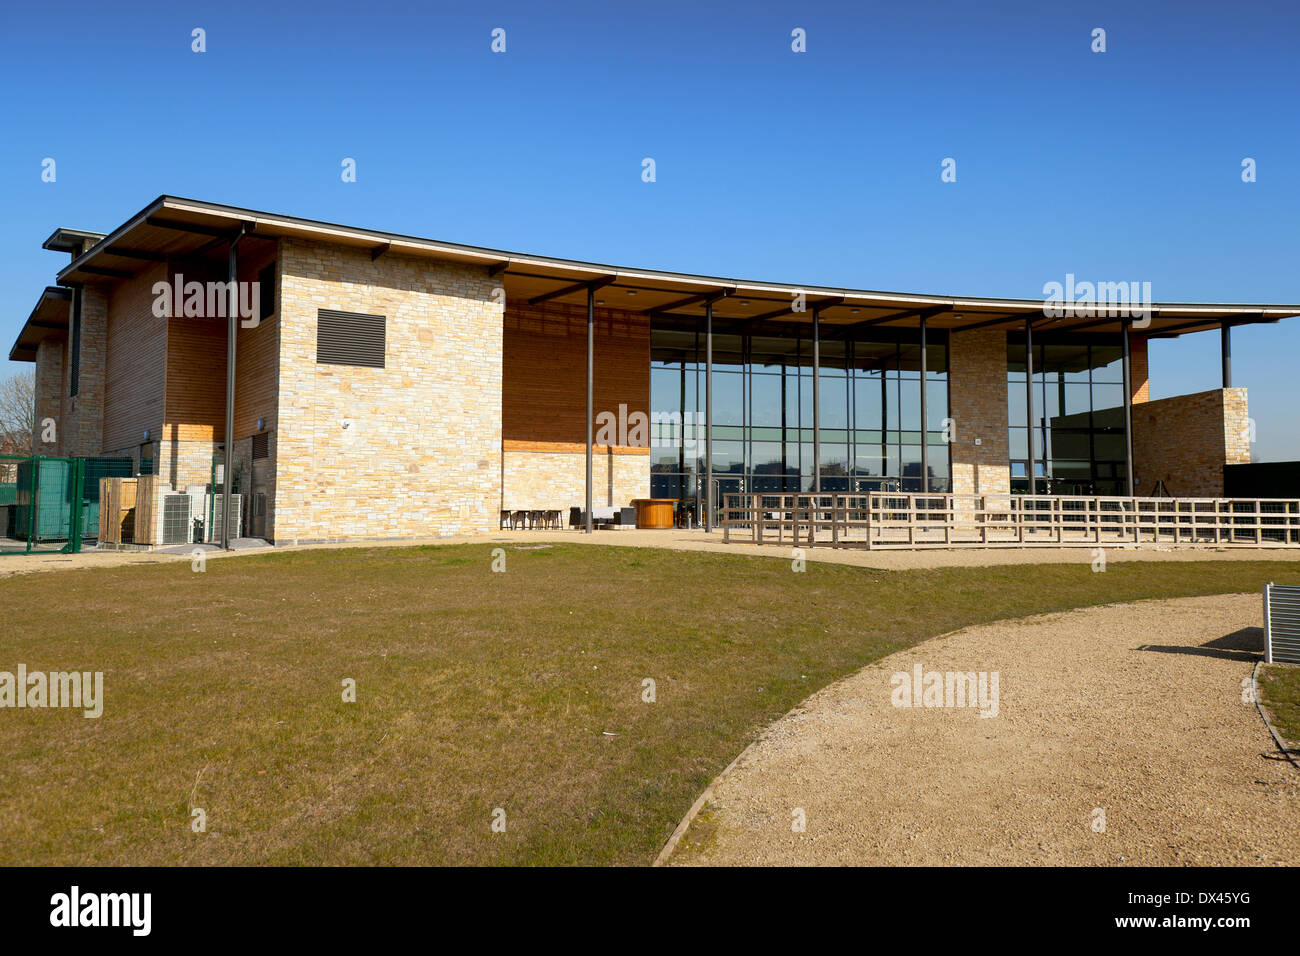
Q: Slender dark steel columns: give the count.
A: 8